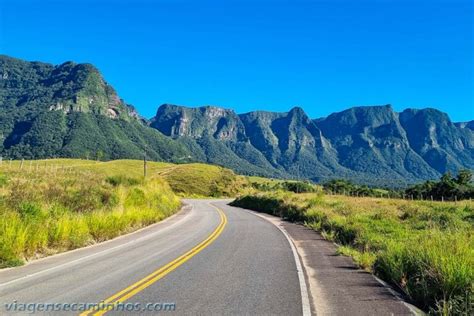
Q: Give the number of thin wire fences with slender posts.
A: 2